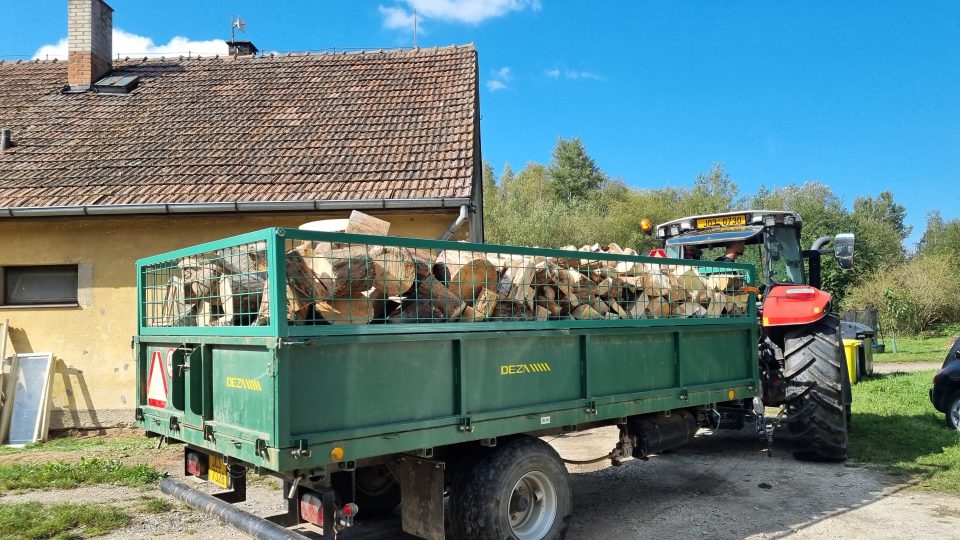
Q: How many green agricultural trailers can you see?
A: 1